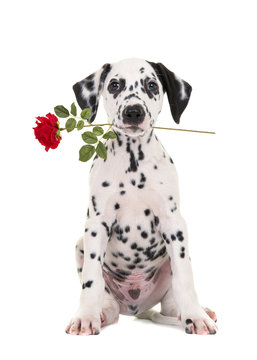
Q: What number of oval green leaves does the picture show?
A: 10